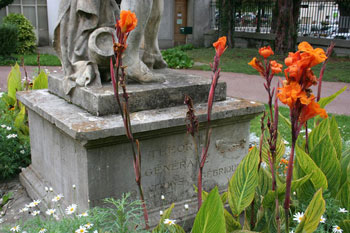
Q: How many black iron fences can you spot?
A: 1